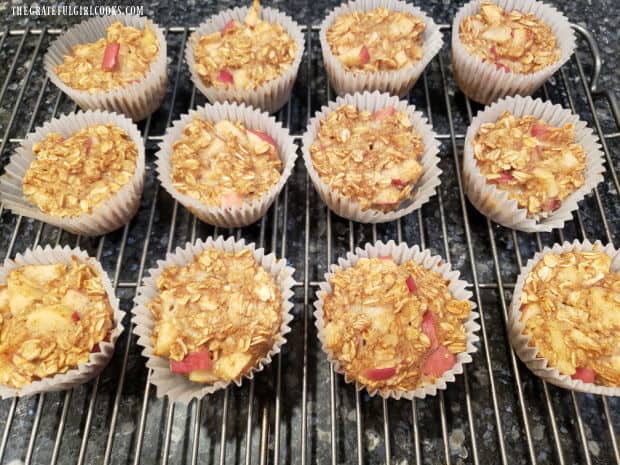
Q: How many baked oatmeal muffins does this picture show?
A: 12